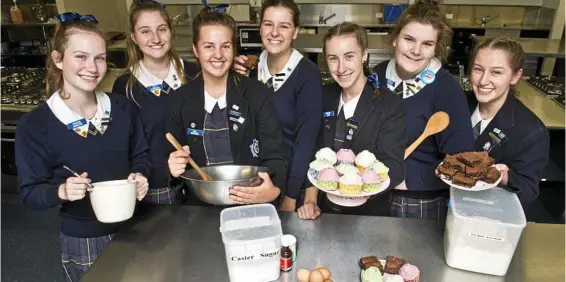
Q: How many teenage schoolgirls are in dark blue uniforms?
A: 7